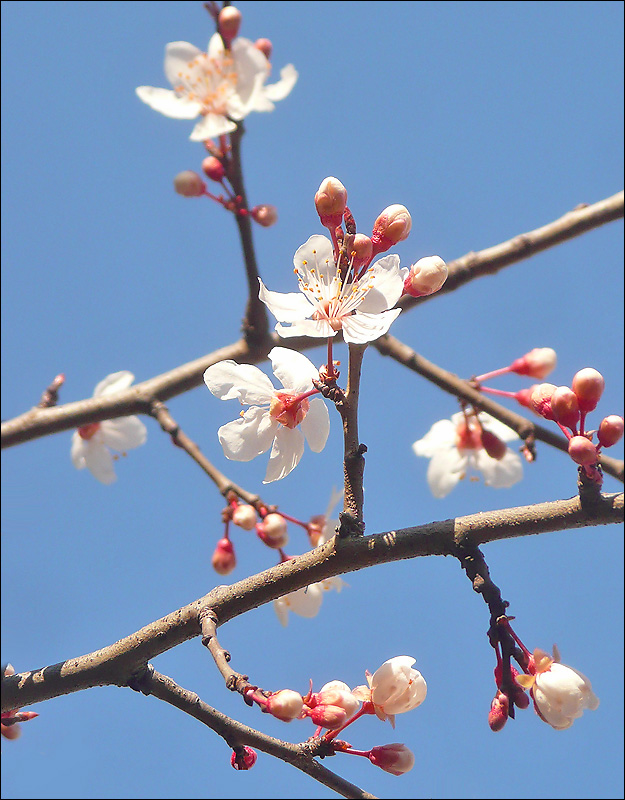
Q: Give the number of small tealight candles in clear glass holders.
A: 0